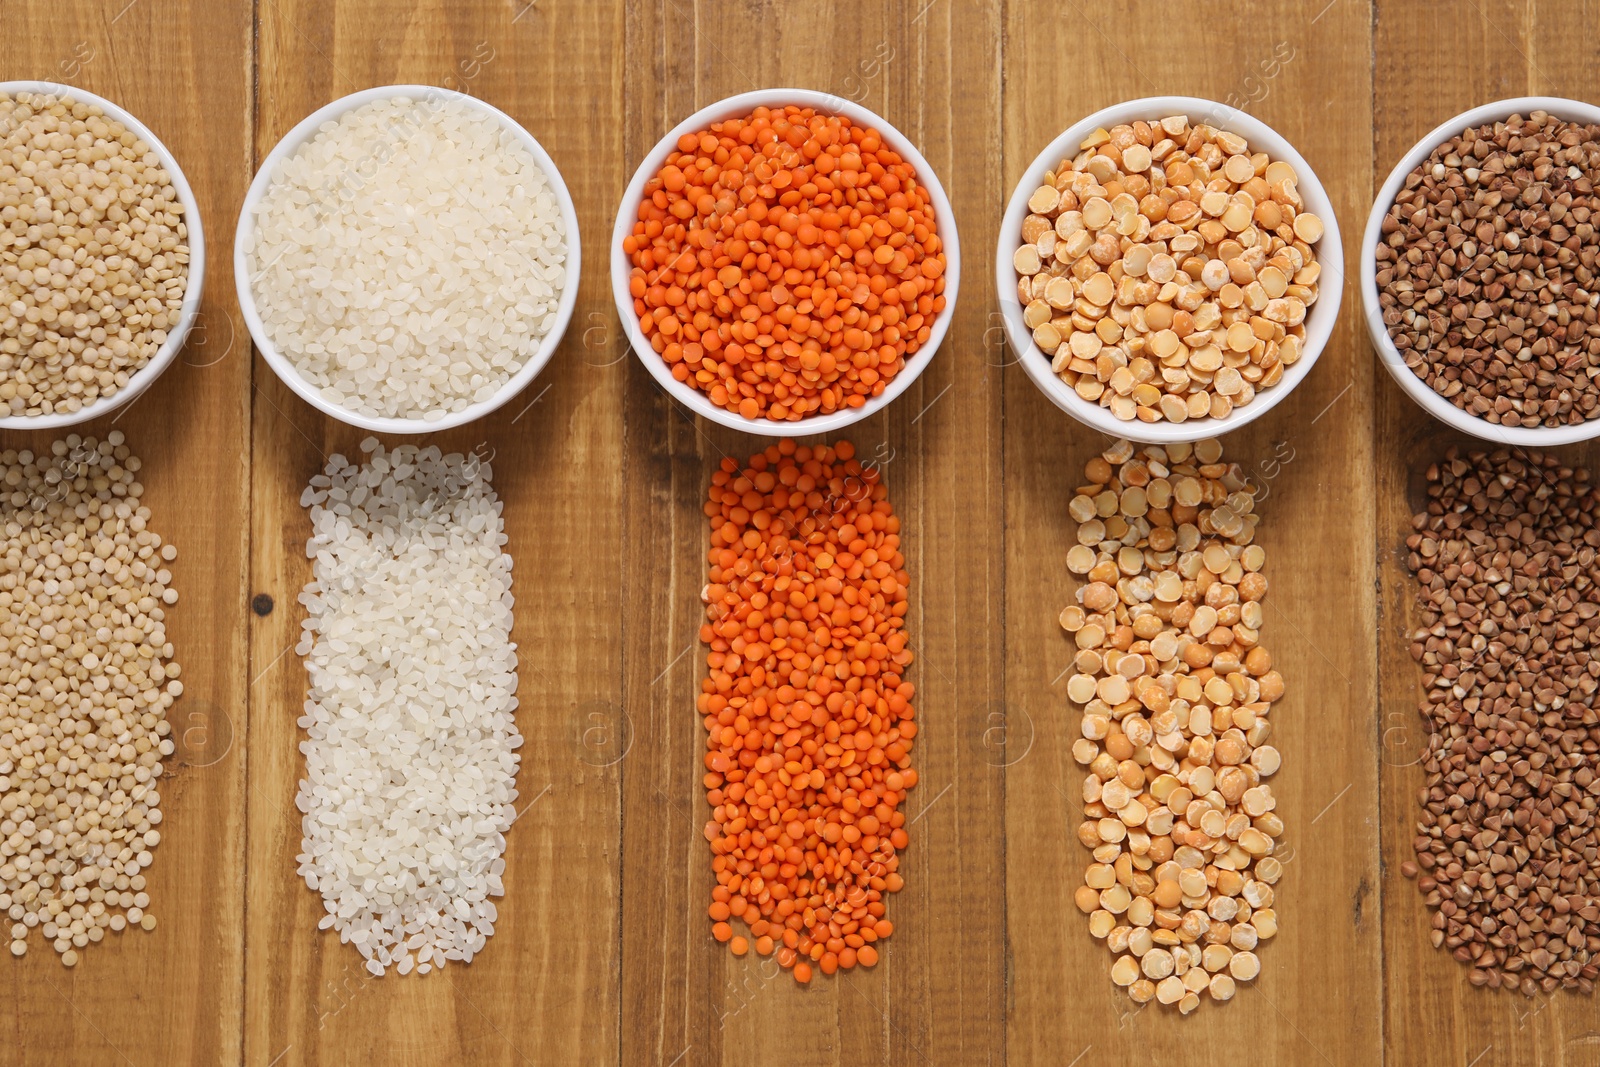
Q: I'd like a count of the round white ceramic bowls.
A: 5